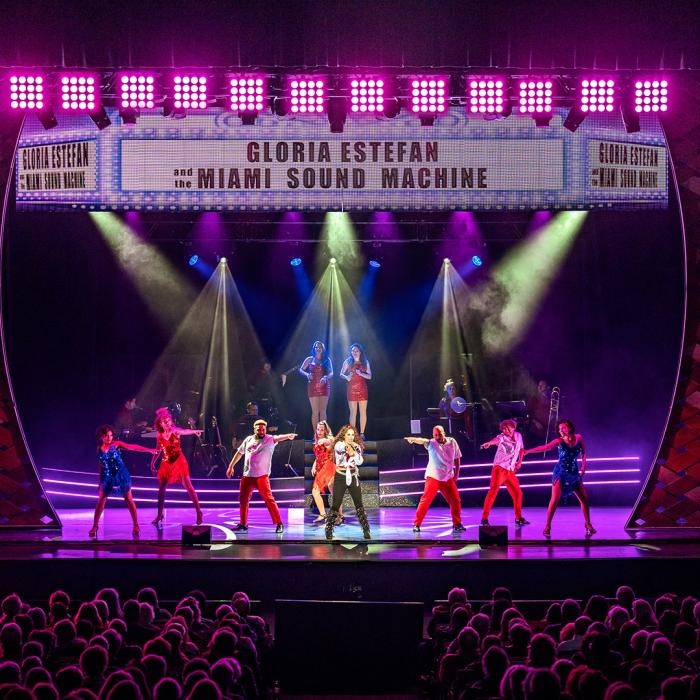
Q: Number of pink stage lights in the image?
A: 12